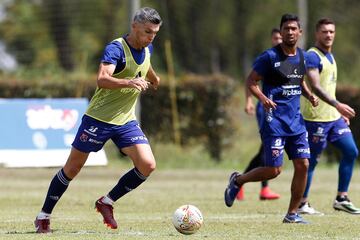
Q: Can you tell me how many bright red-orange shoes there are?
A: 2